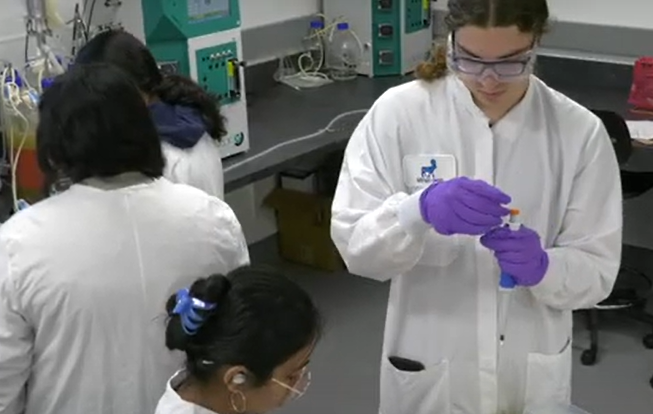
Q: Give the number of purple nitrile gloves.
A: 2